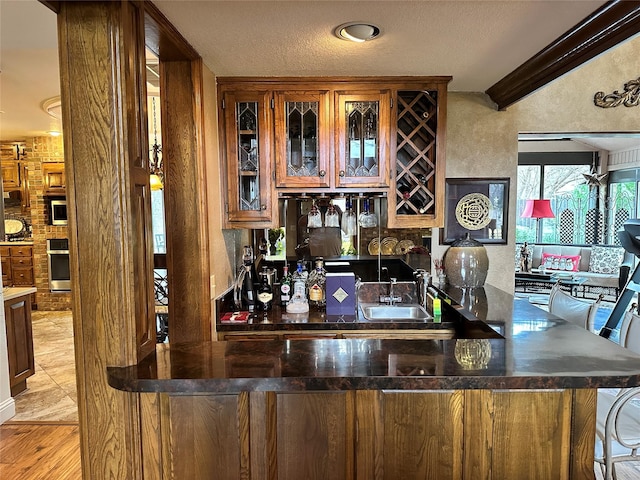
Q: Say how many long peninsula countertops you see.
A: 1